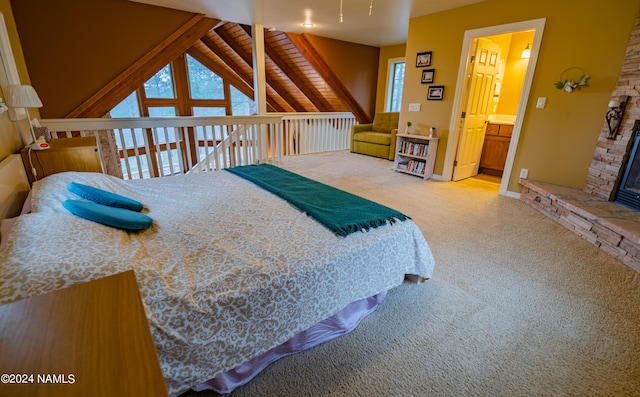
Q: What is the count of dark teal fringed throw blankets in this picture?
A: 1